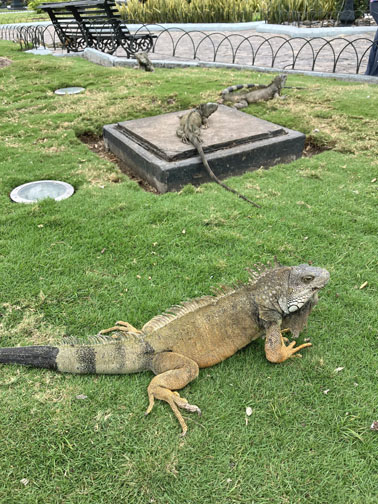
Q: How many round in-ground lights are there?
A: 2